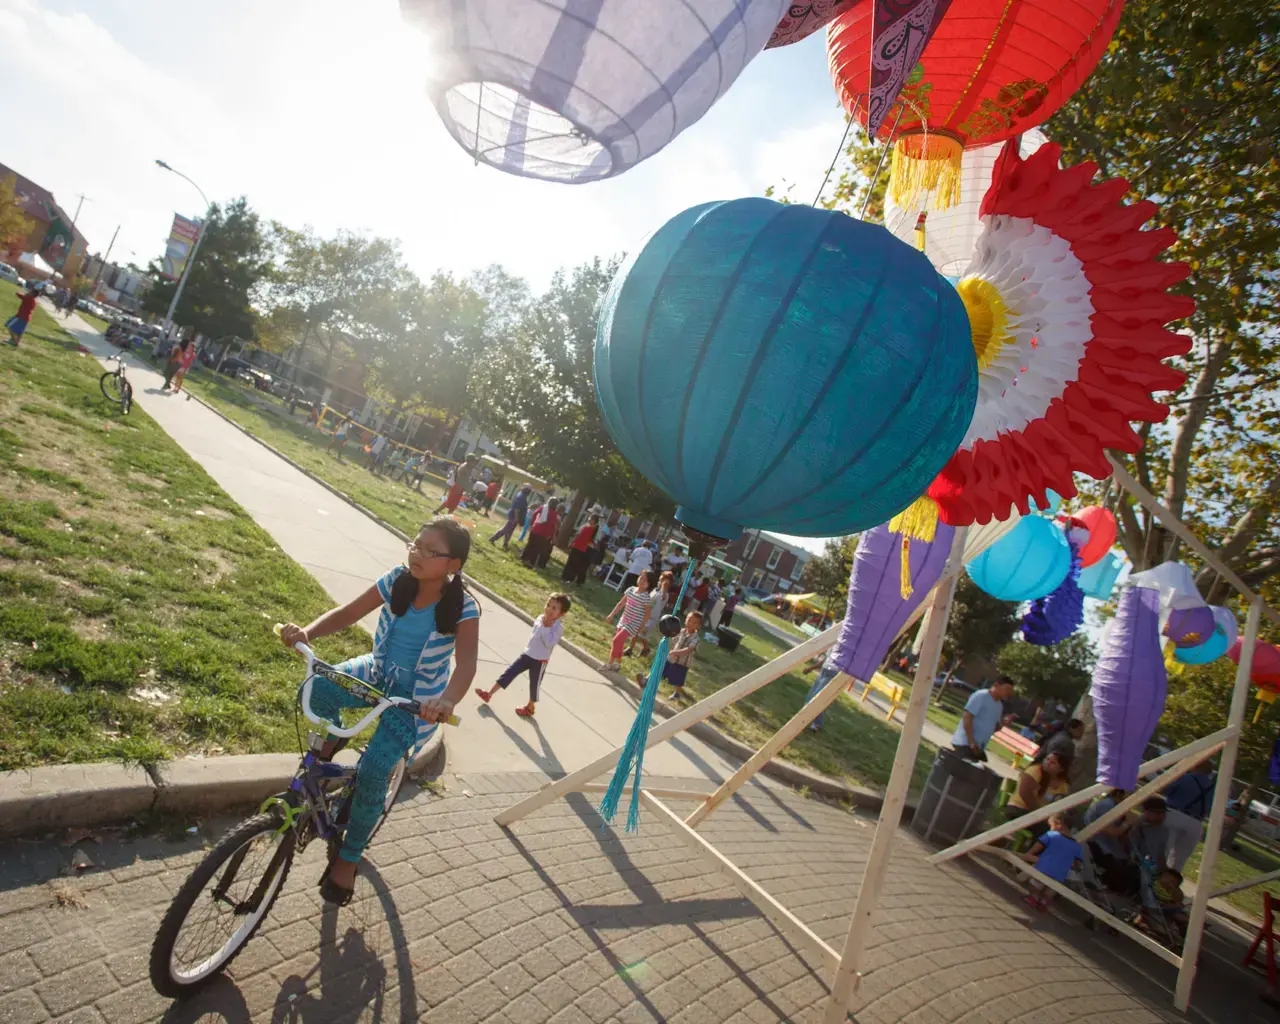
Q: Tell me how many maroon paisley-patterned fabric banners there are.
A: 2